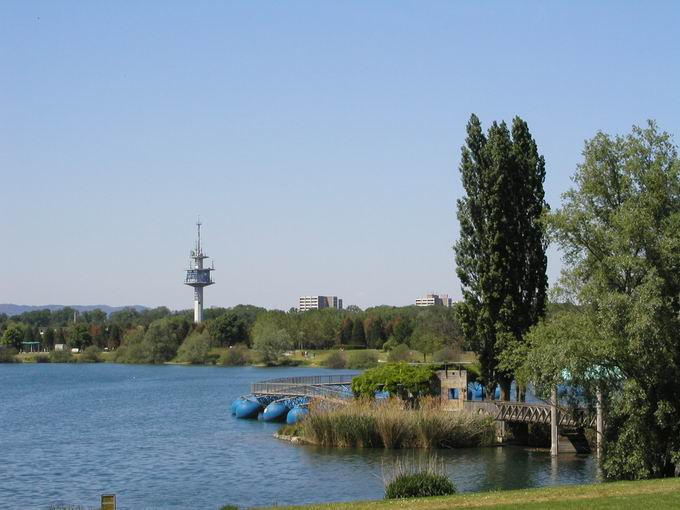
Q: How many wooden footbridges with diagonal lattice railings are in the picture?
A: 1